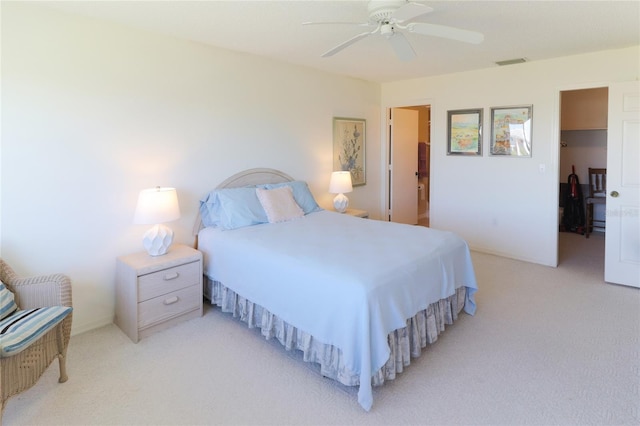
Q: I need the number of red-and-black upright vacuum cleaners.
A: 1